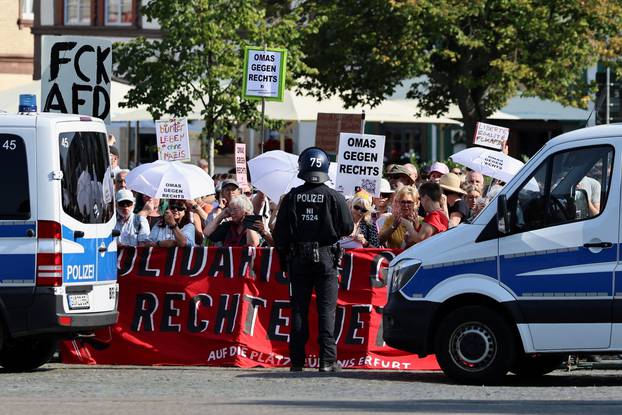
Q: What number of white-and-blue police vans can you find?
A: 2